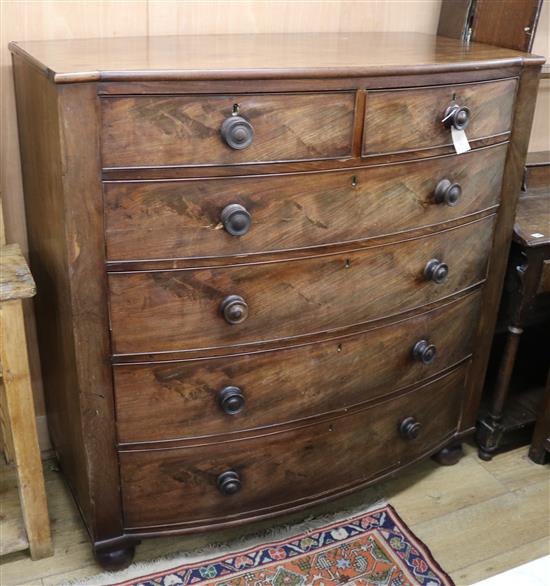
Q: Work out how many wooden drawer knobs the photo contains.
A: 10